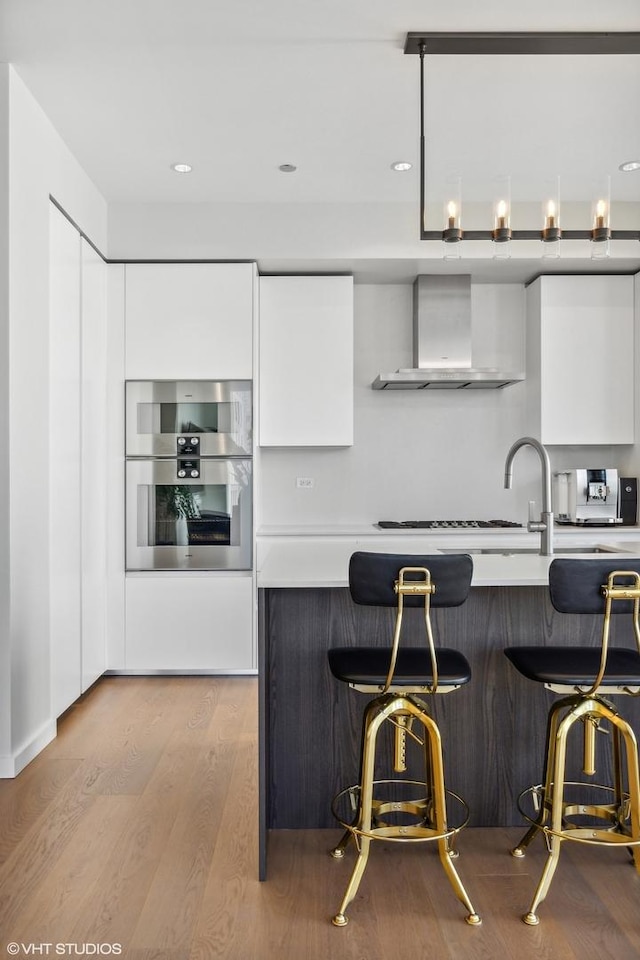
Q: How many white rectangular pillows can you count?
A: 0